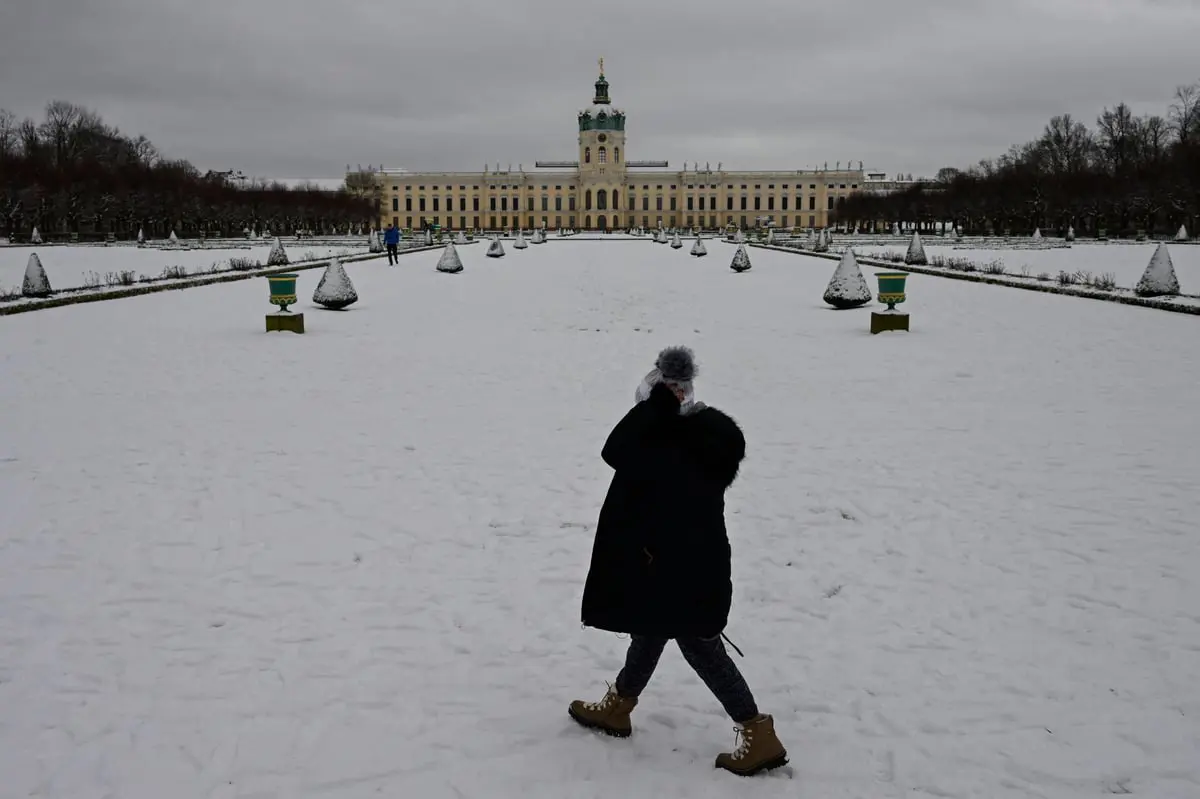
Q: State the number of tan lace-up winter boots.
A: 2